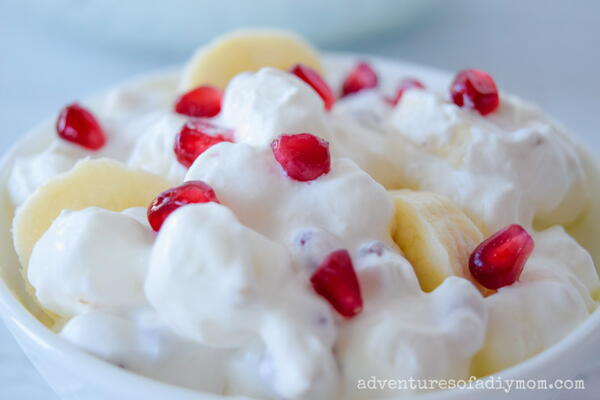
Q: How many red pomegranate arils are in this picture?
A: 11